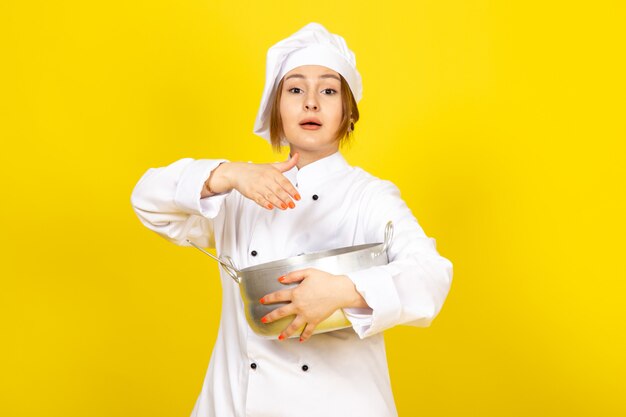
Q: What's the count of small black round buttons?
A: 4